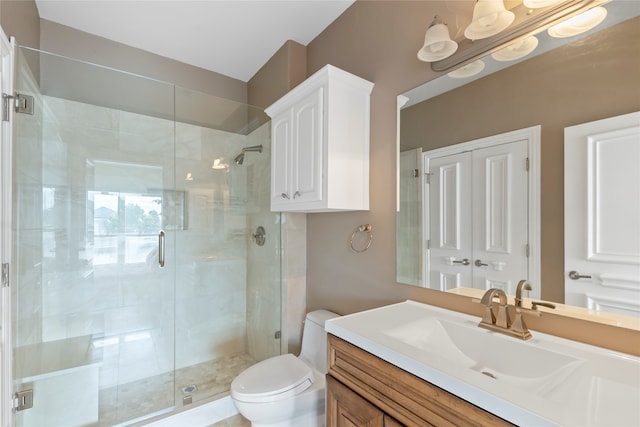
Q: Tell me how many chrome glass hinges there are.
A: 2